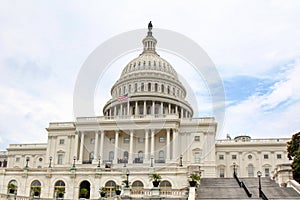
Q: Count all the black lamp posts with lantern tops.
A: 10